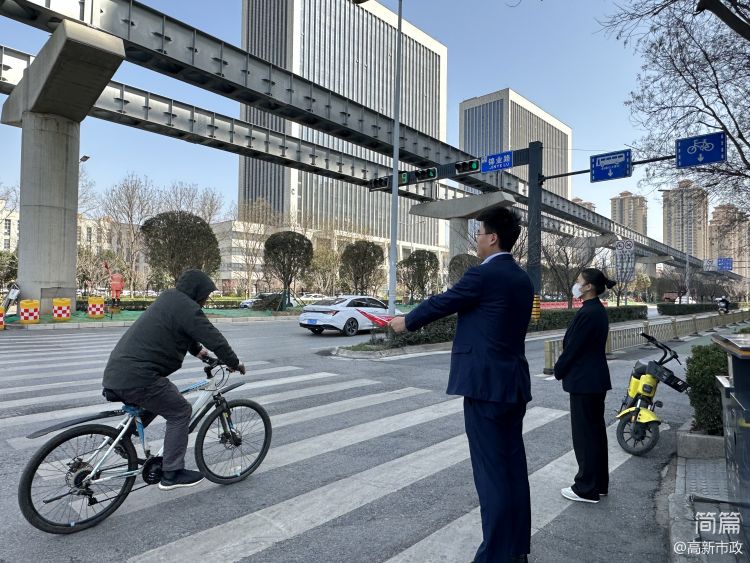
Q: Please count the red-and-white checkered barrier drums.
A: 4